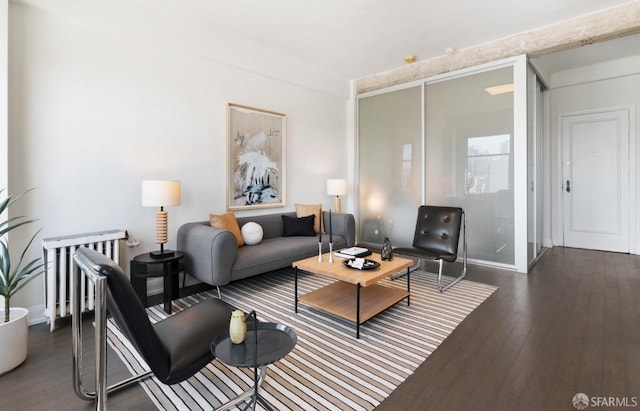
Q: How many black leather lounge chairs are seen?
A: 2